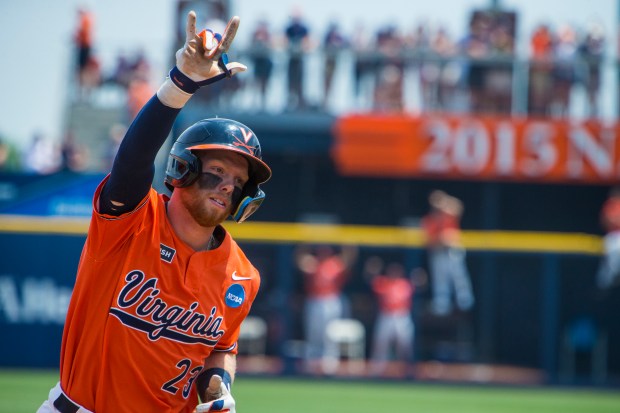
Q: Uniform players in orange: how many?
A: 5